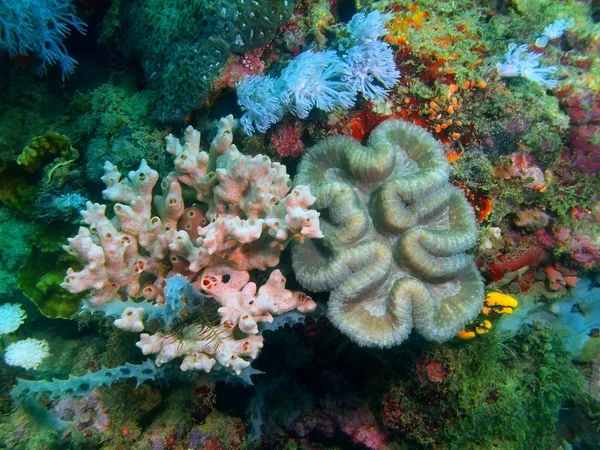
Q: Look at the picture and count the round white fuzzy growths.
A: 2